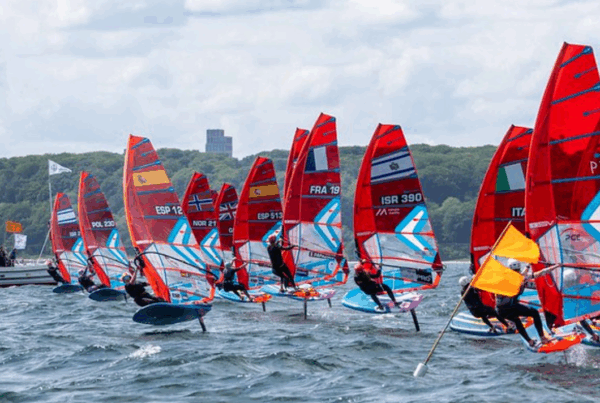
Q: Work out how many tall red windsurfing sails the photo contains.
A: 11